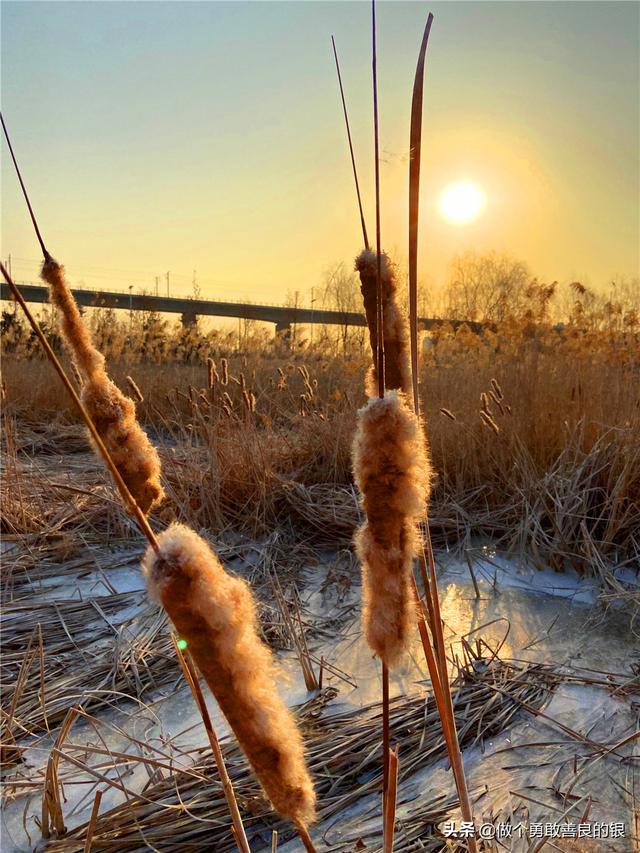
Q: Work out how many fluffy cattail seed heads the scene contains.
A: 4